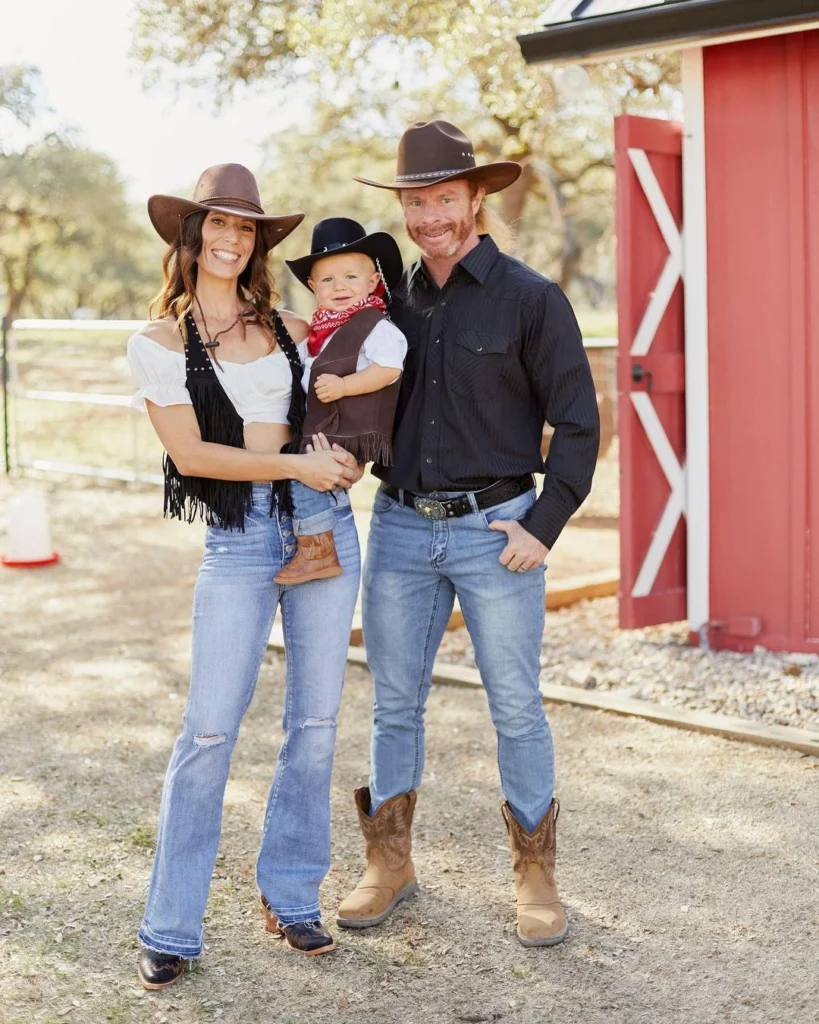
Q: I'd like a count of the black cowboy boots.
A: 2